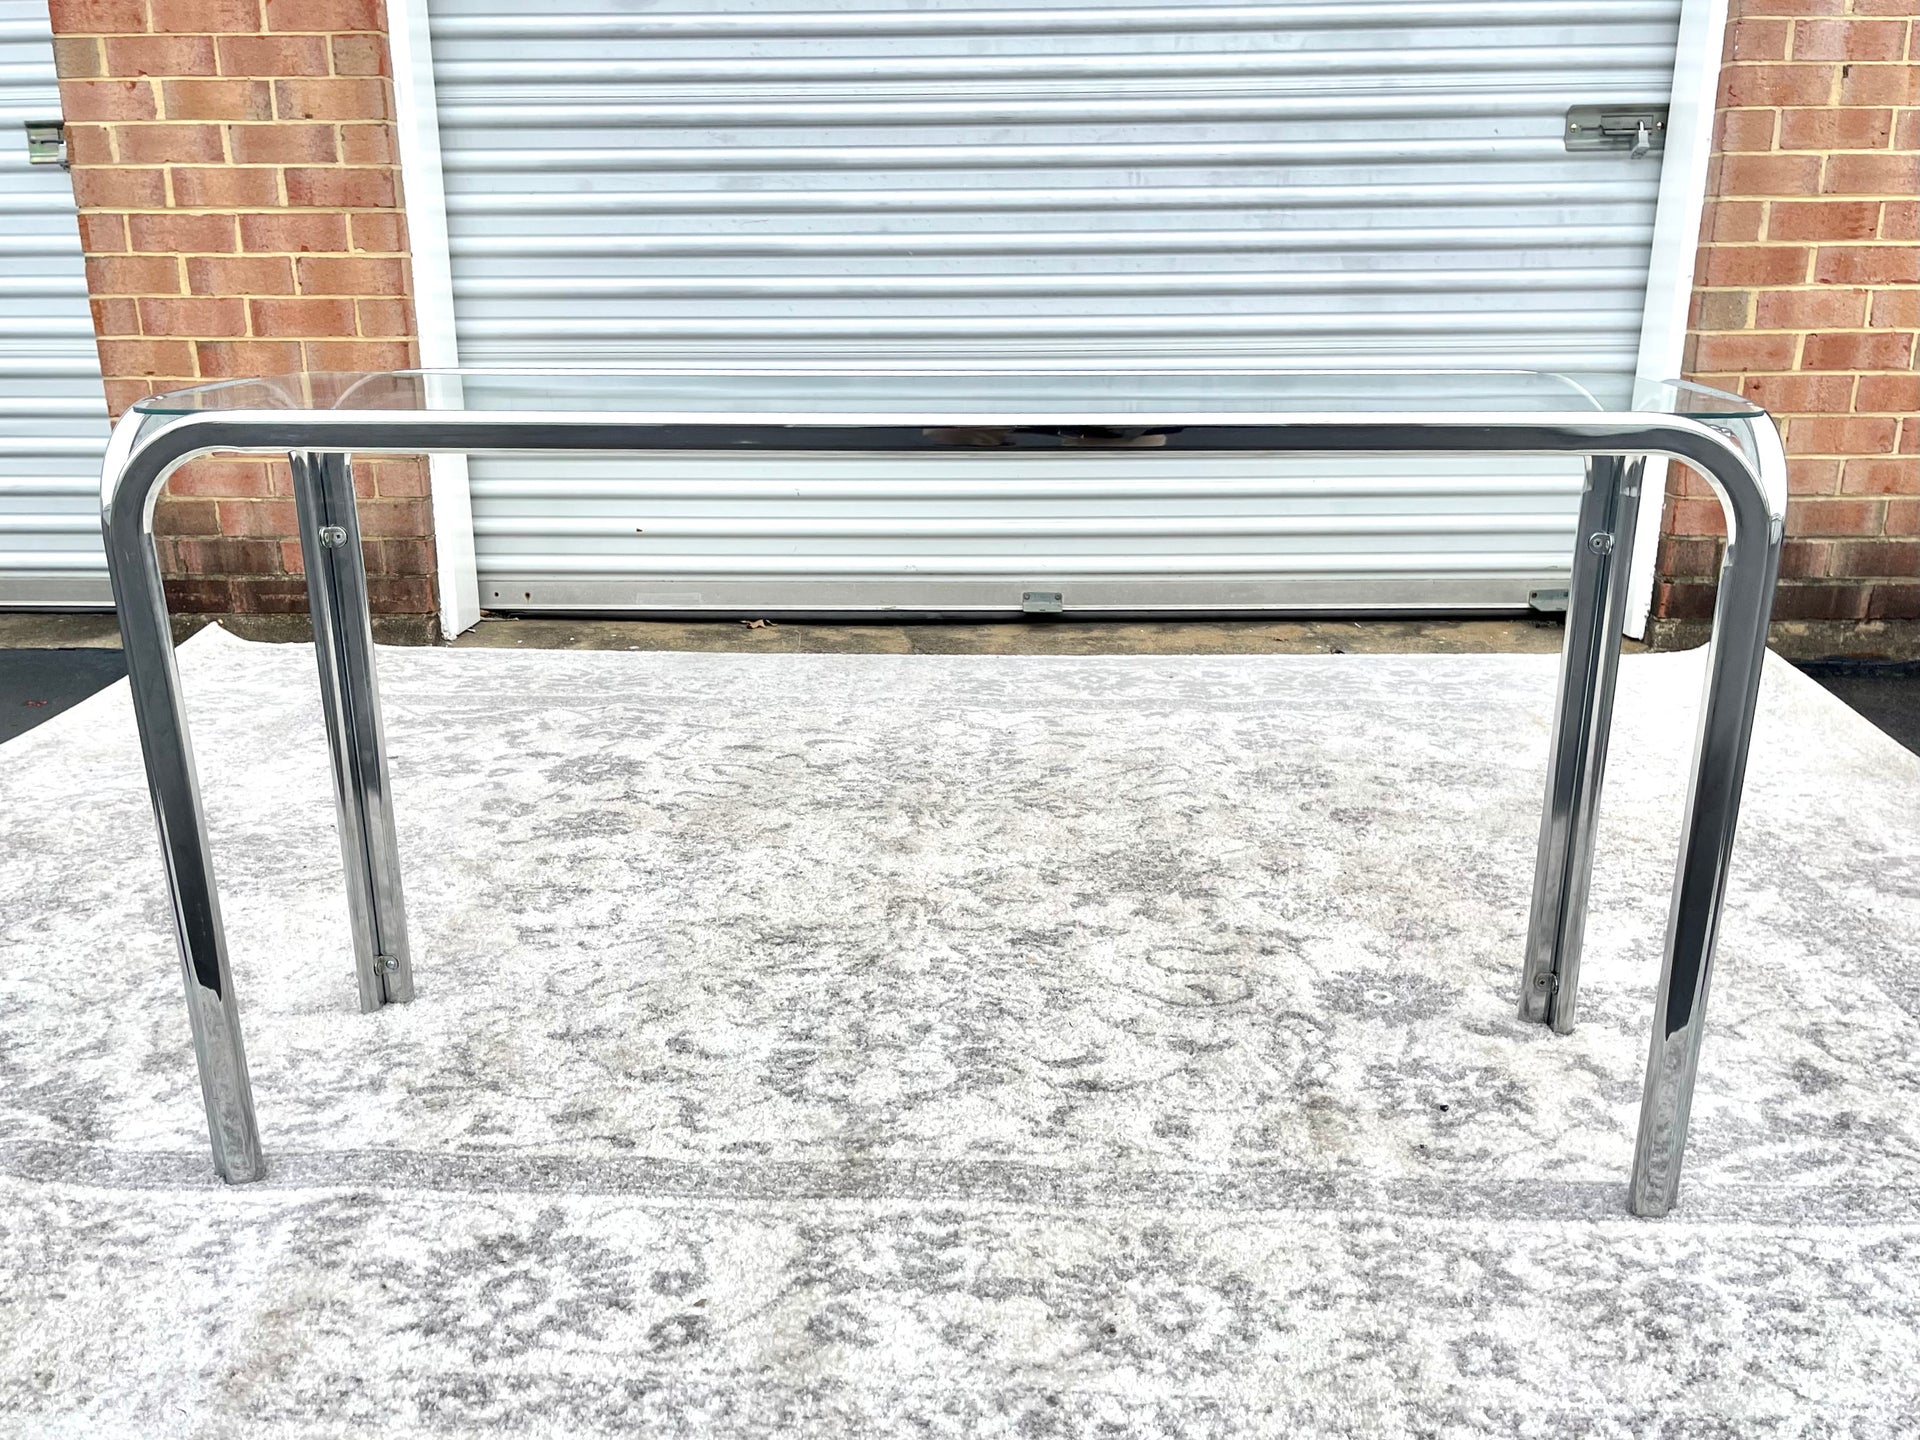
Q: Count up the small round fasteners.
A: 4